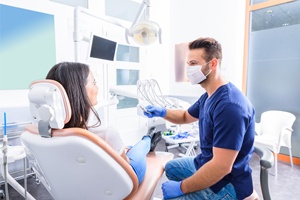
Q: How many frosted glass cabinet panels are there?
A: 3